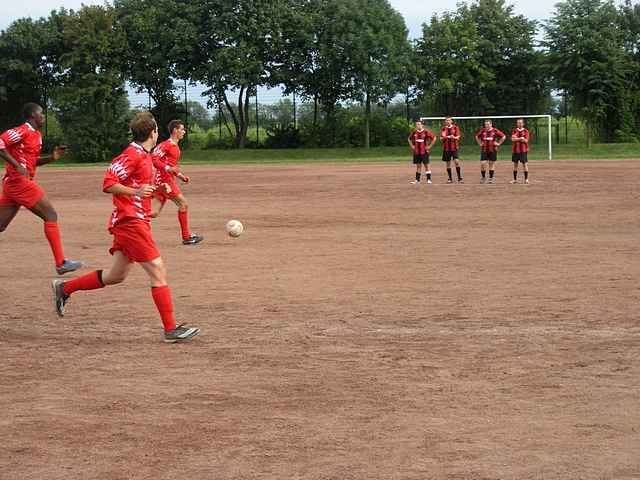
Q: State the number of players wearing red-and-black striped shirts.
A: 4